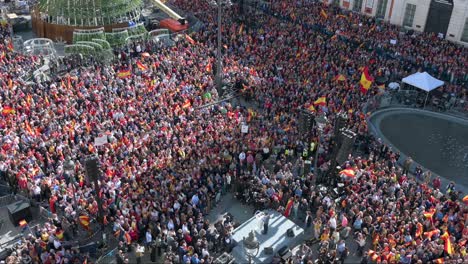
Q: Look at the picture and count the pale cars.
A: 0